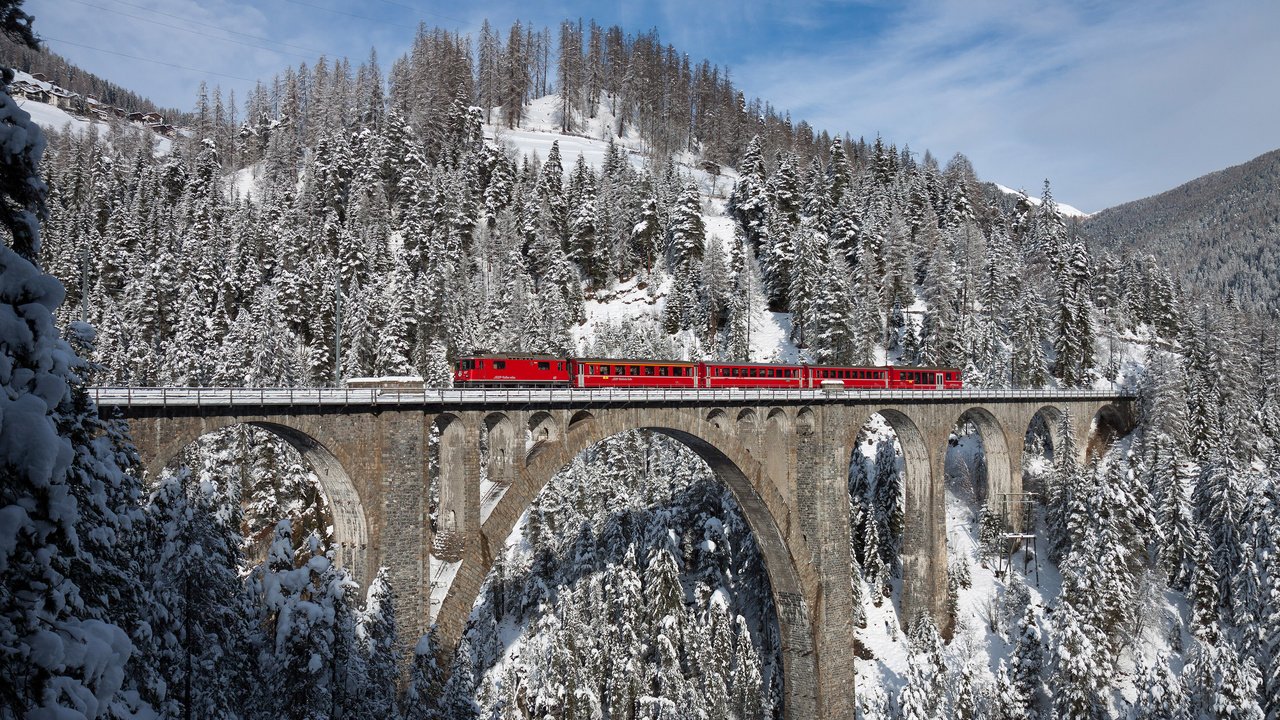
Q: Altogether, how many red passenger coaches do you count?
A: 4